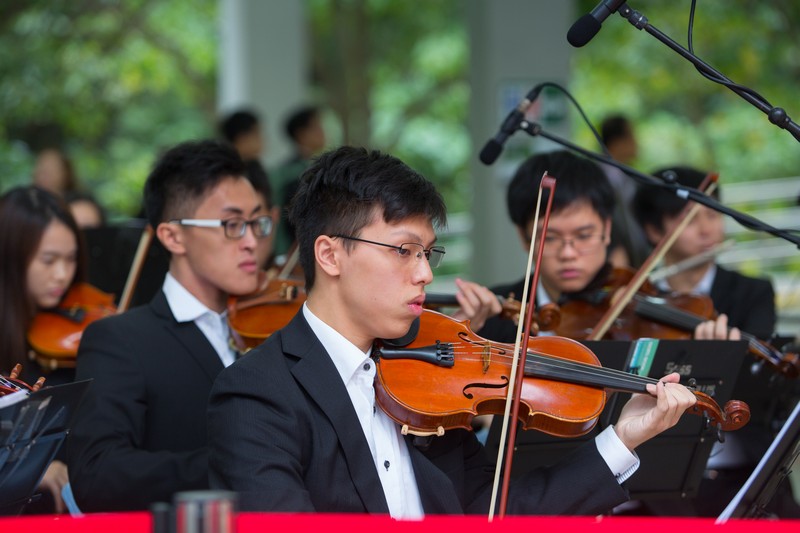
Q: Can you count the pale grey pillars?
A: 2